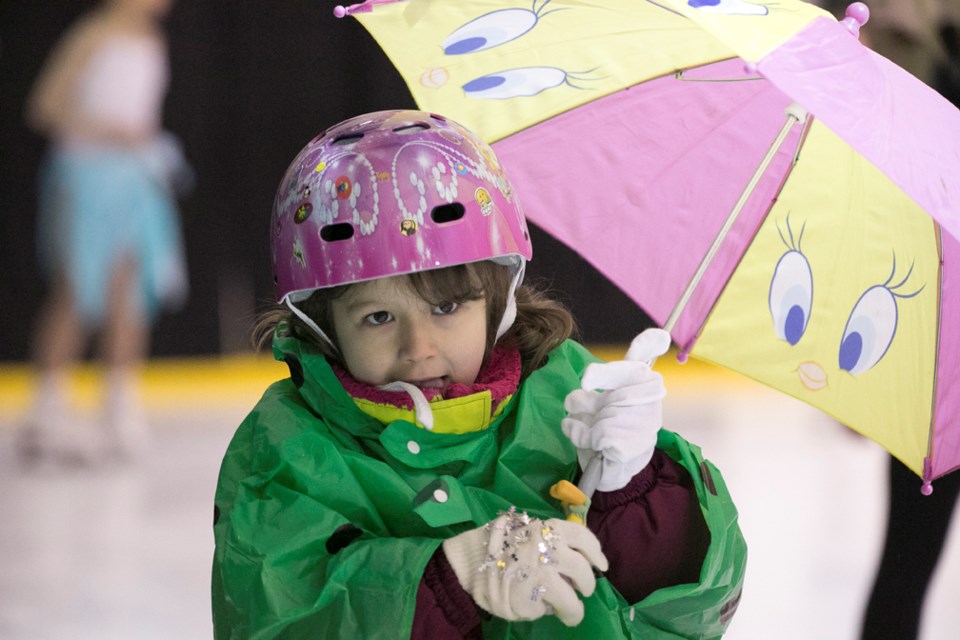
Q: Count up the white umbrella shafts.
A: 1